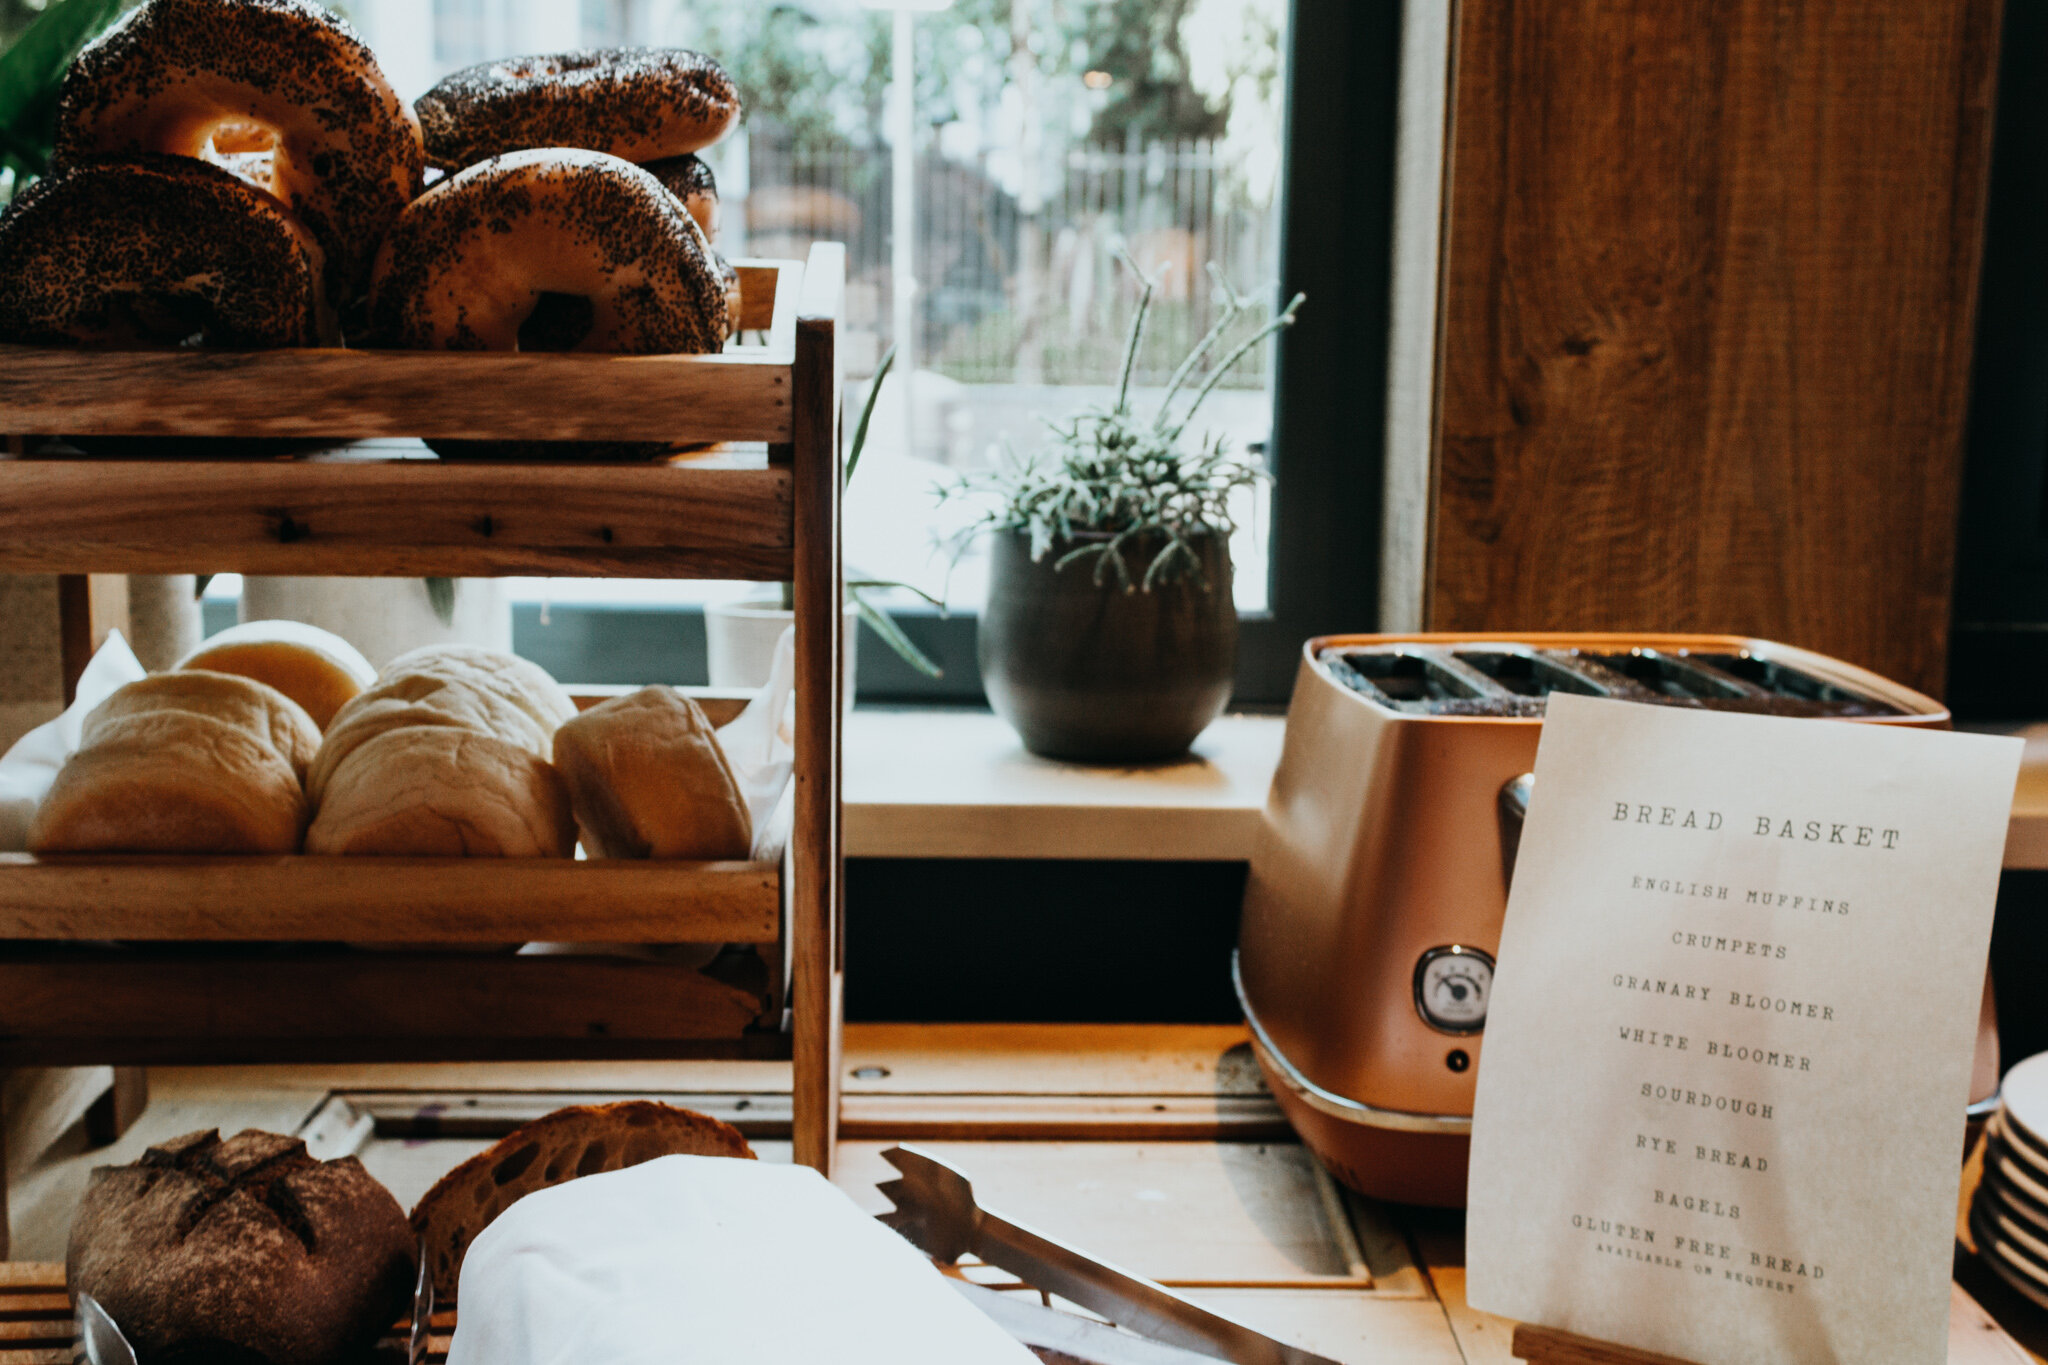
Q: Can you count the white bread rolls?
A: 7